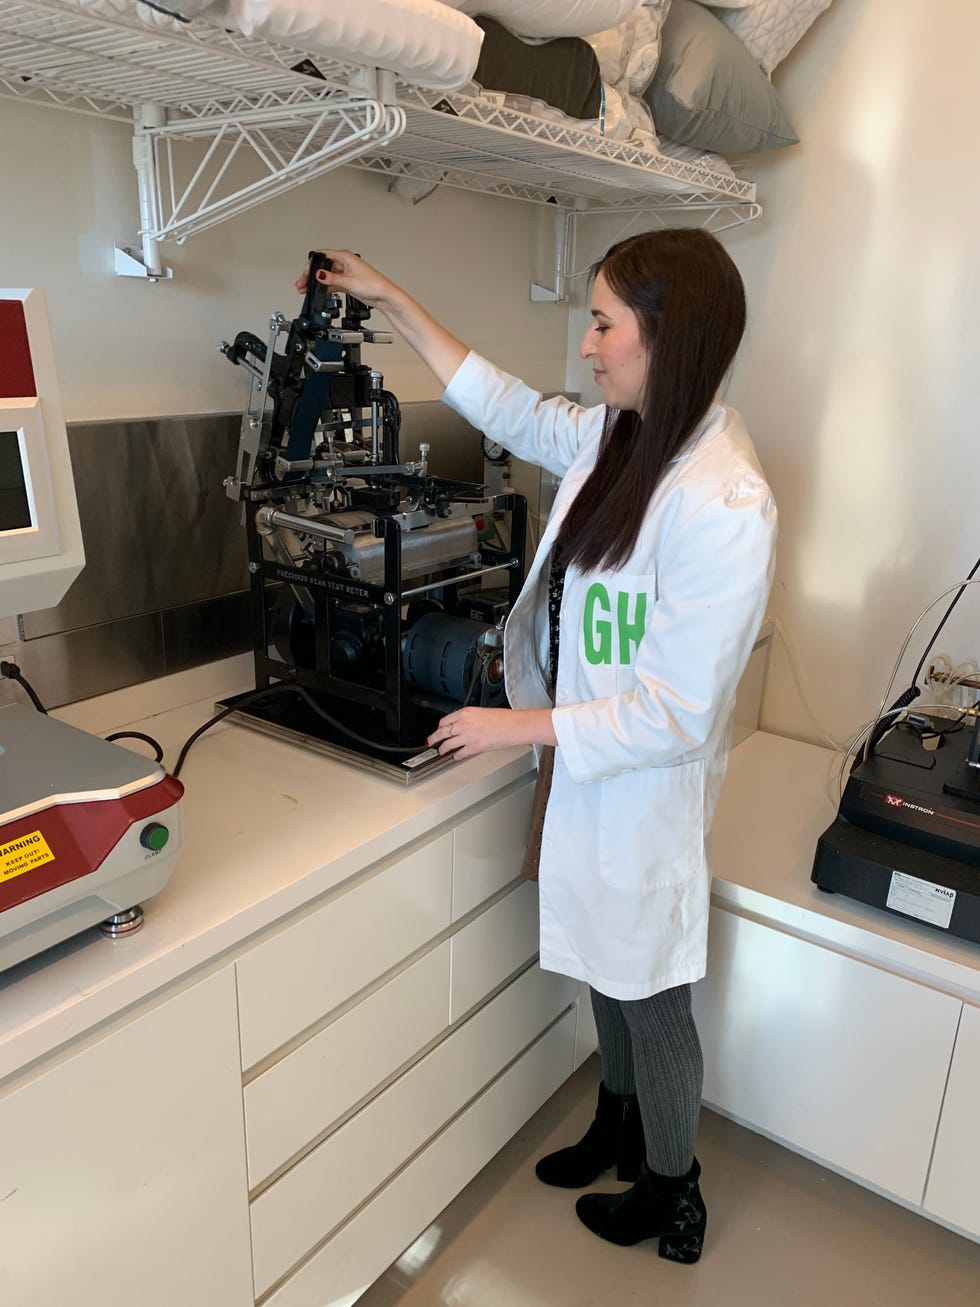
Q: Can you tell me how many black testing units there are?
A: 2